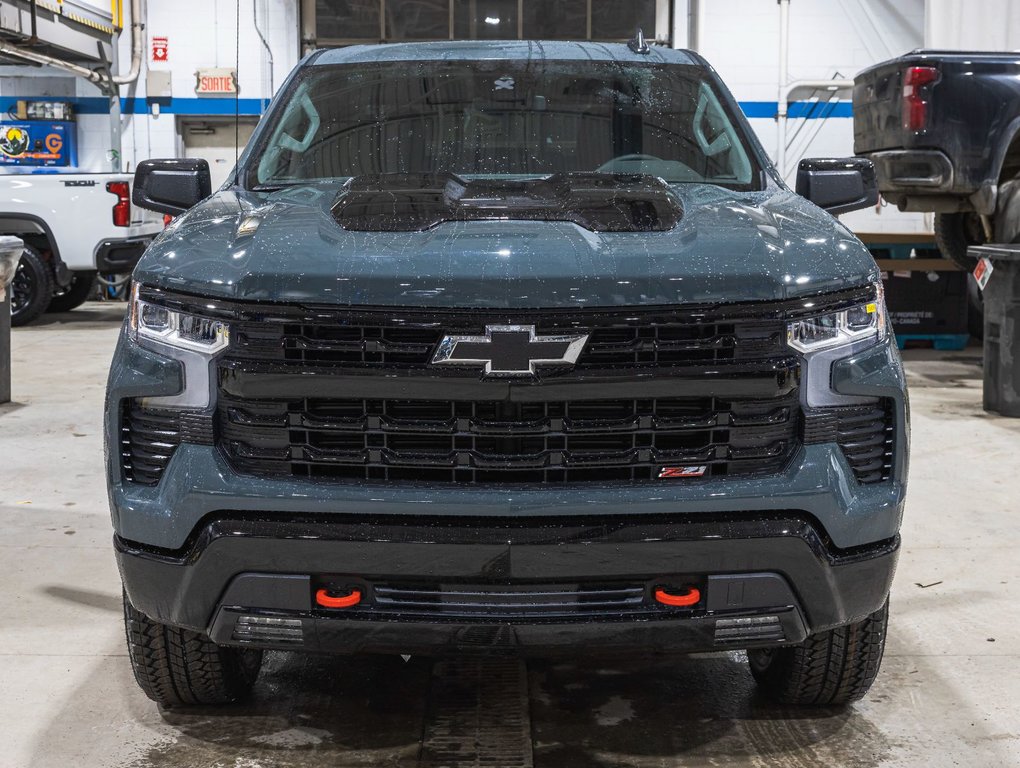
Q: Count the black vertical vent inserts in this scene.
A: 2